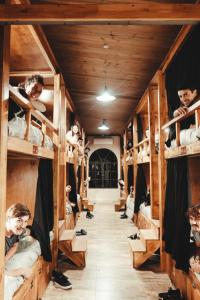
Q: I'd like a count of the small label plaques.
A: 2